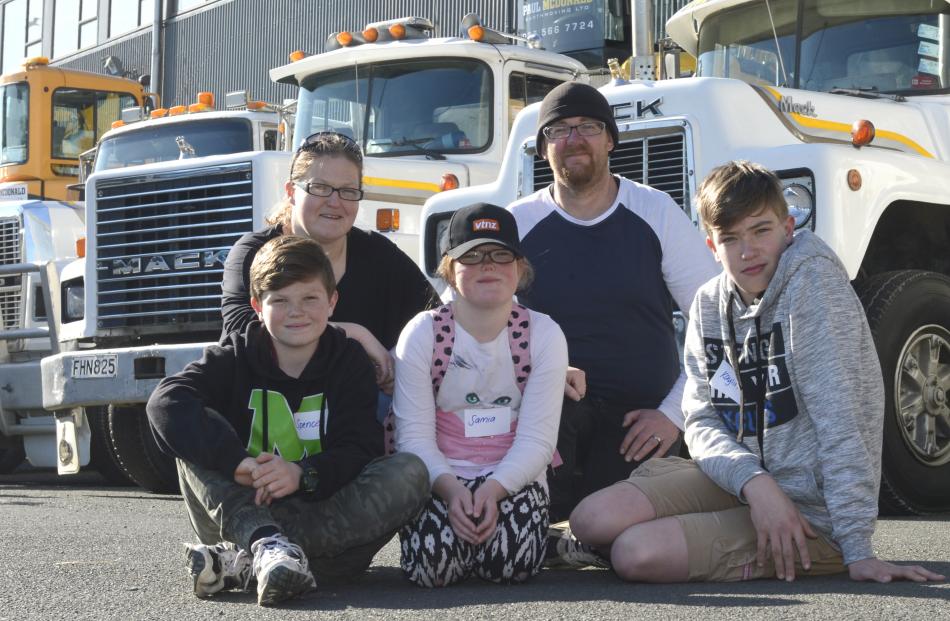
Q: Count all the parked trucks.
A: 4